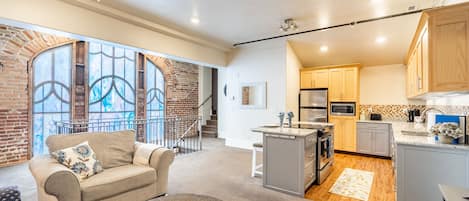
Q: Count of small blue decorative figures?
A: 2